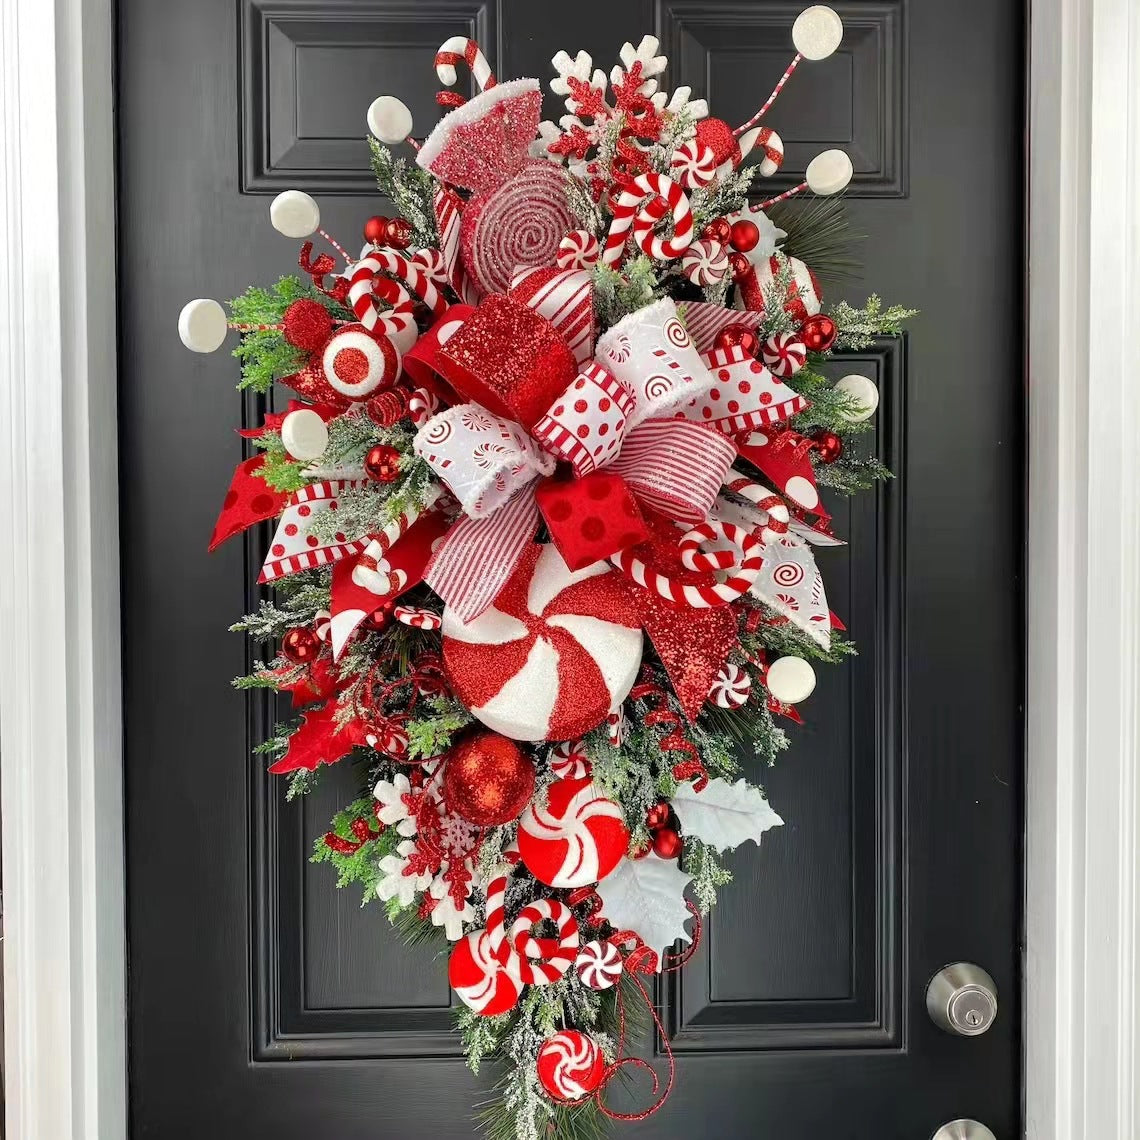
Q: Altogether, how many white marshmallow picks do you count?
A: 8